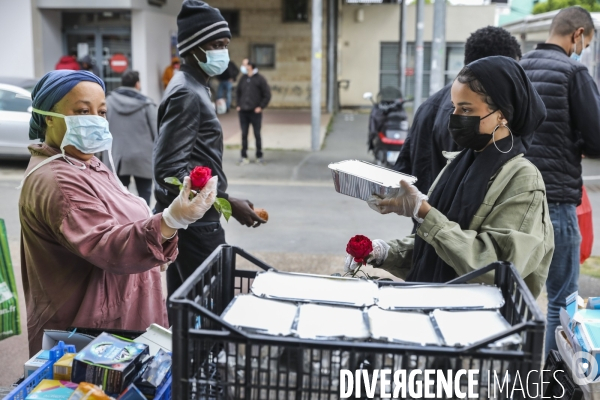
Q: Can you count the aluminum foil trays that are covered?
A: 7